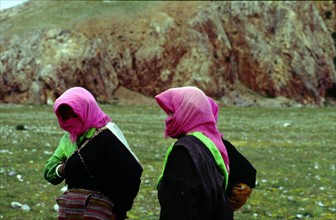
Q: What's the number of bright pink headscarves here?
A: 2